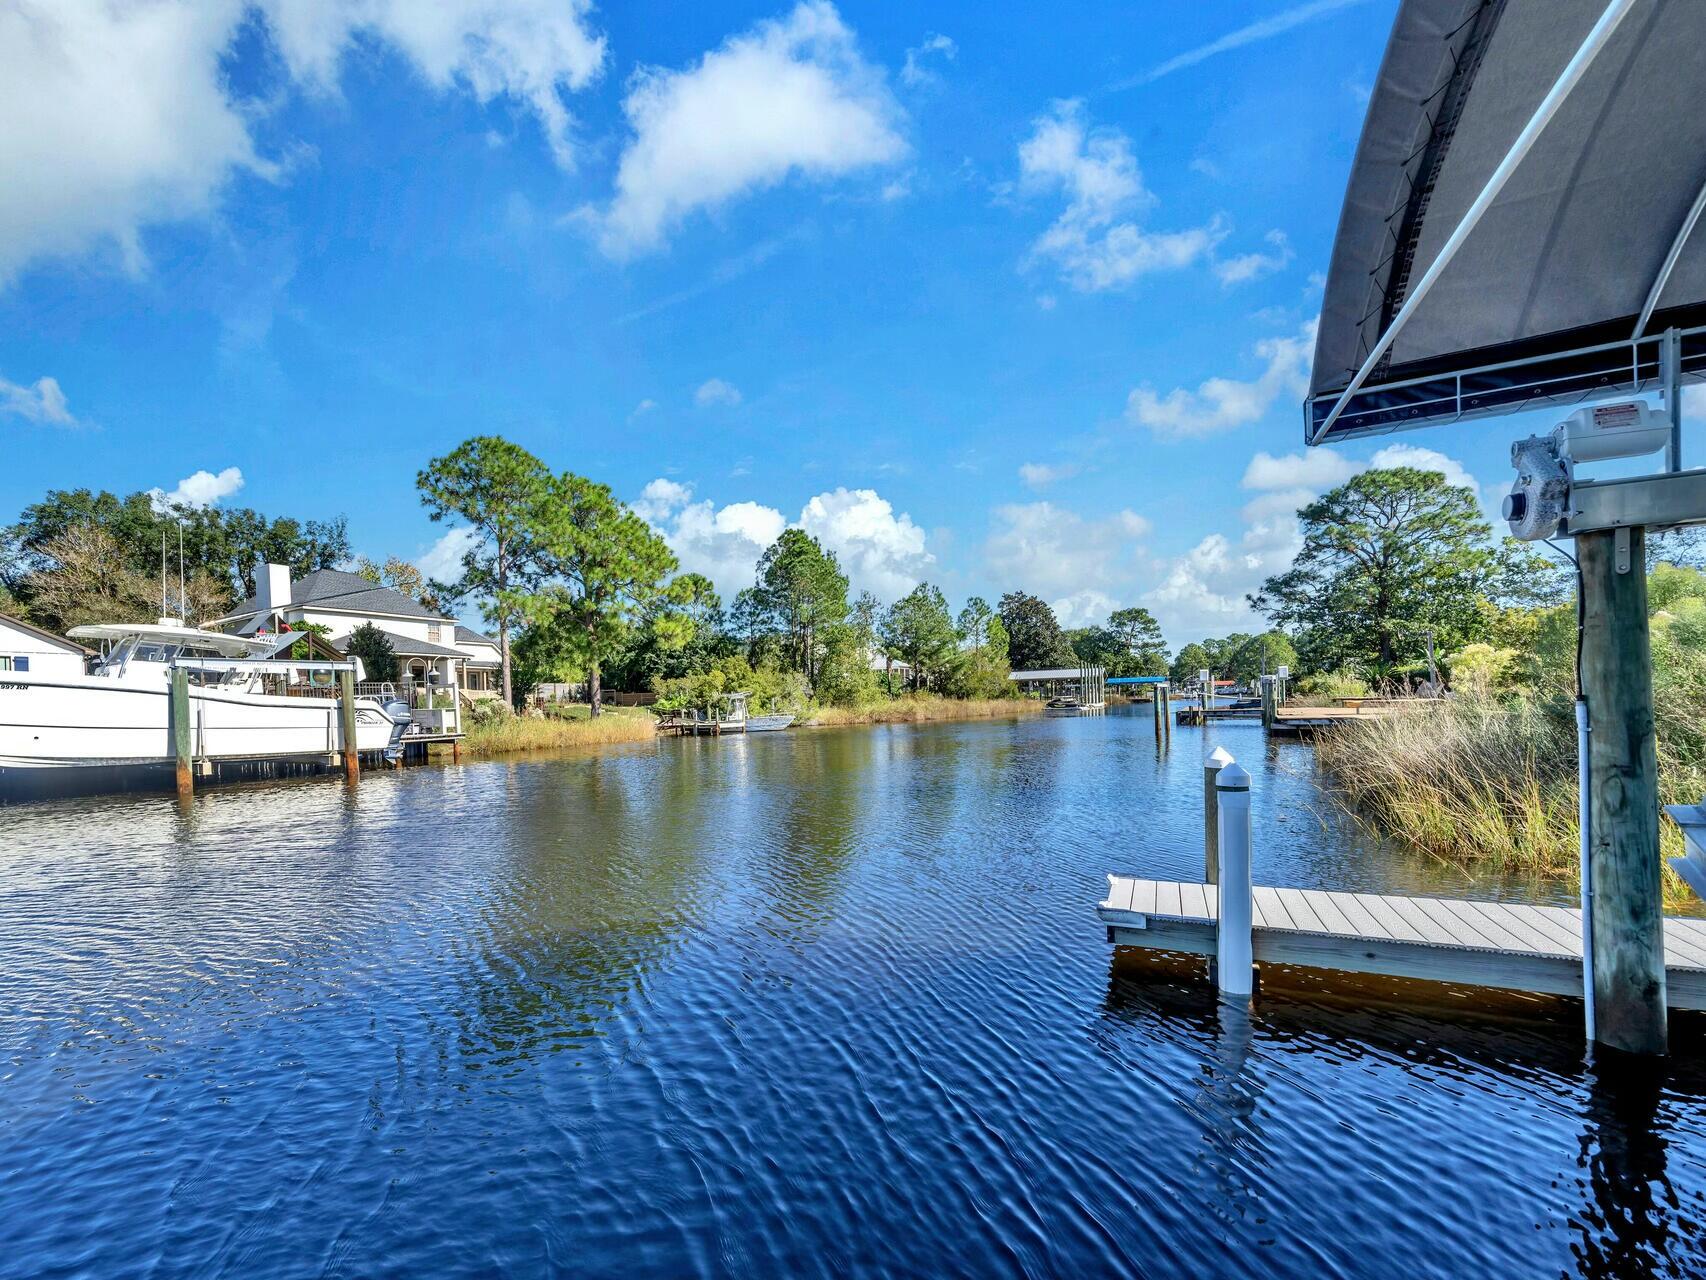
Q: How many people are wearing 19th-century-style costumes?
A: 0